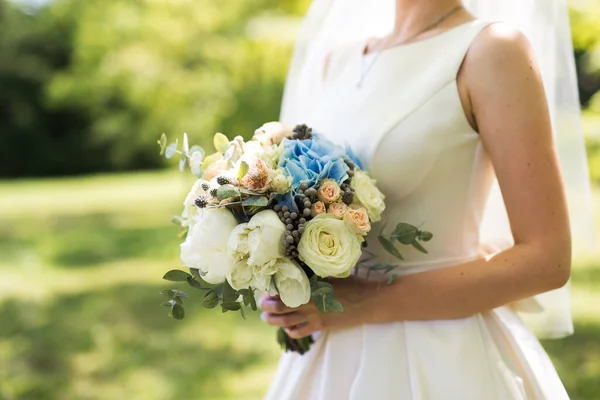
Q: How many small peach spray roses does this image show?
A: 4